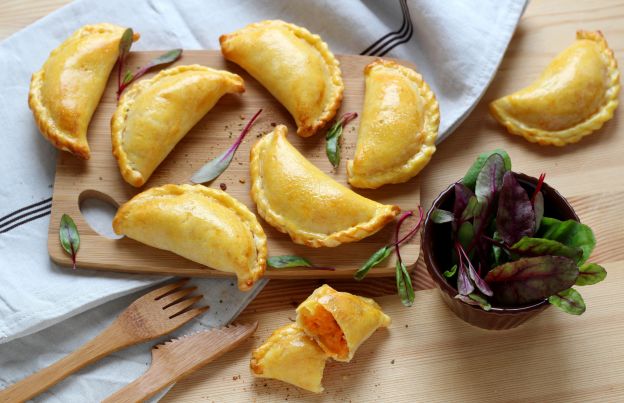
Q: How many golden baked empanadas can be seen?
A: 8